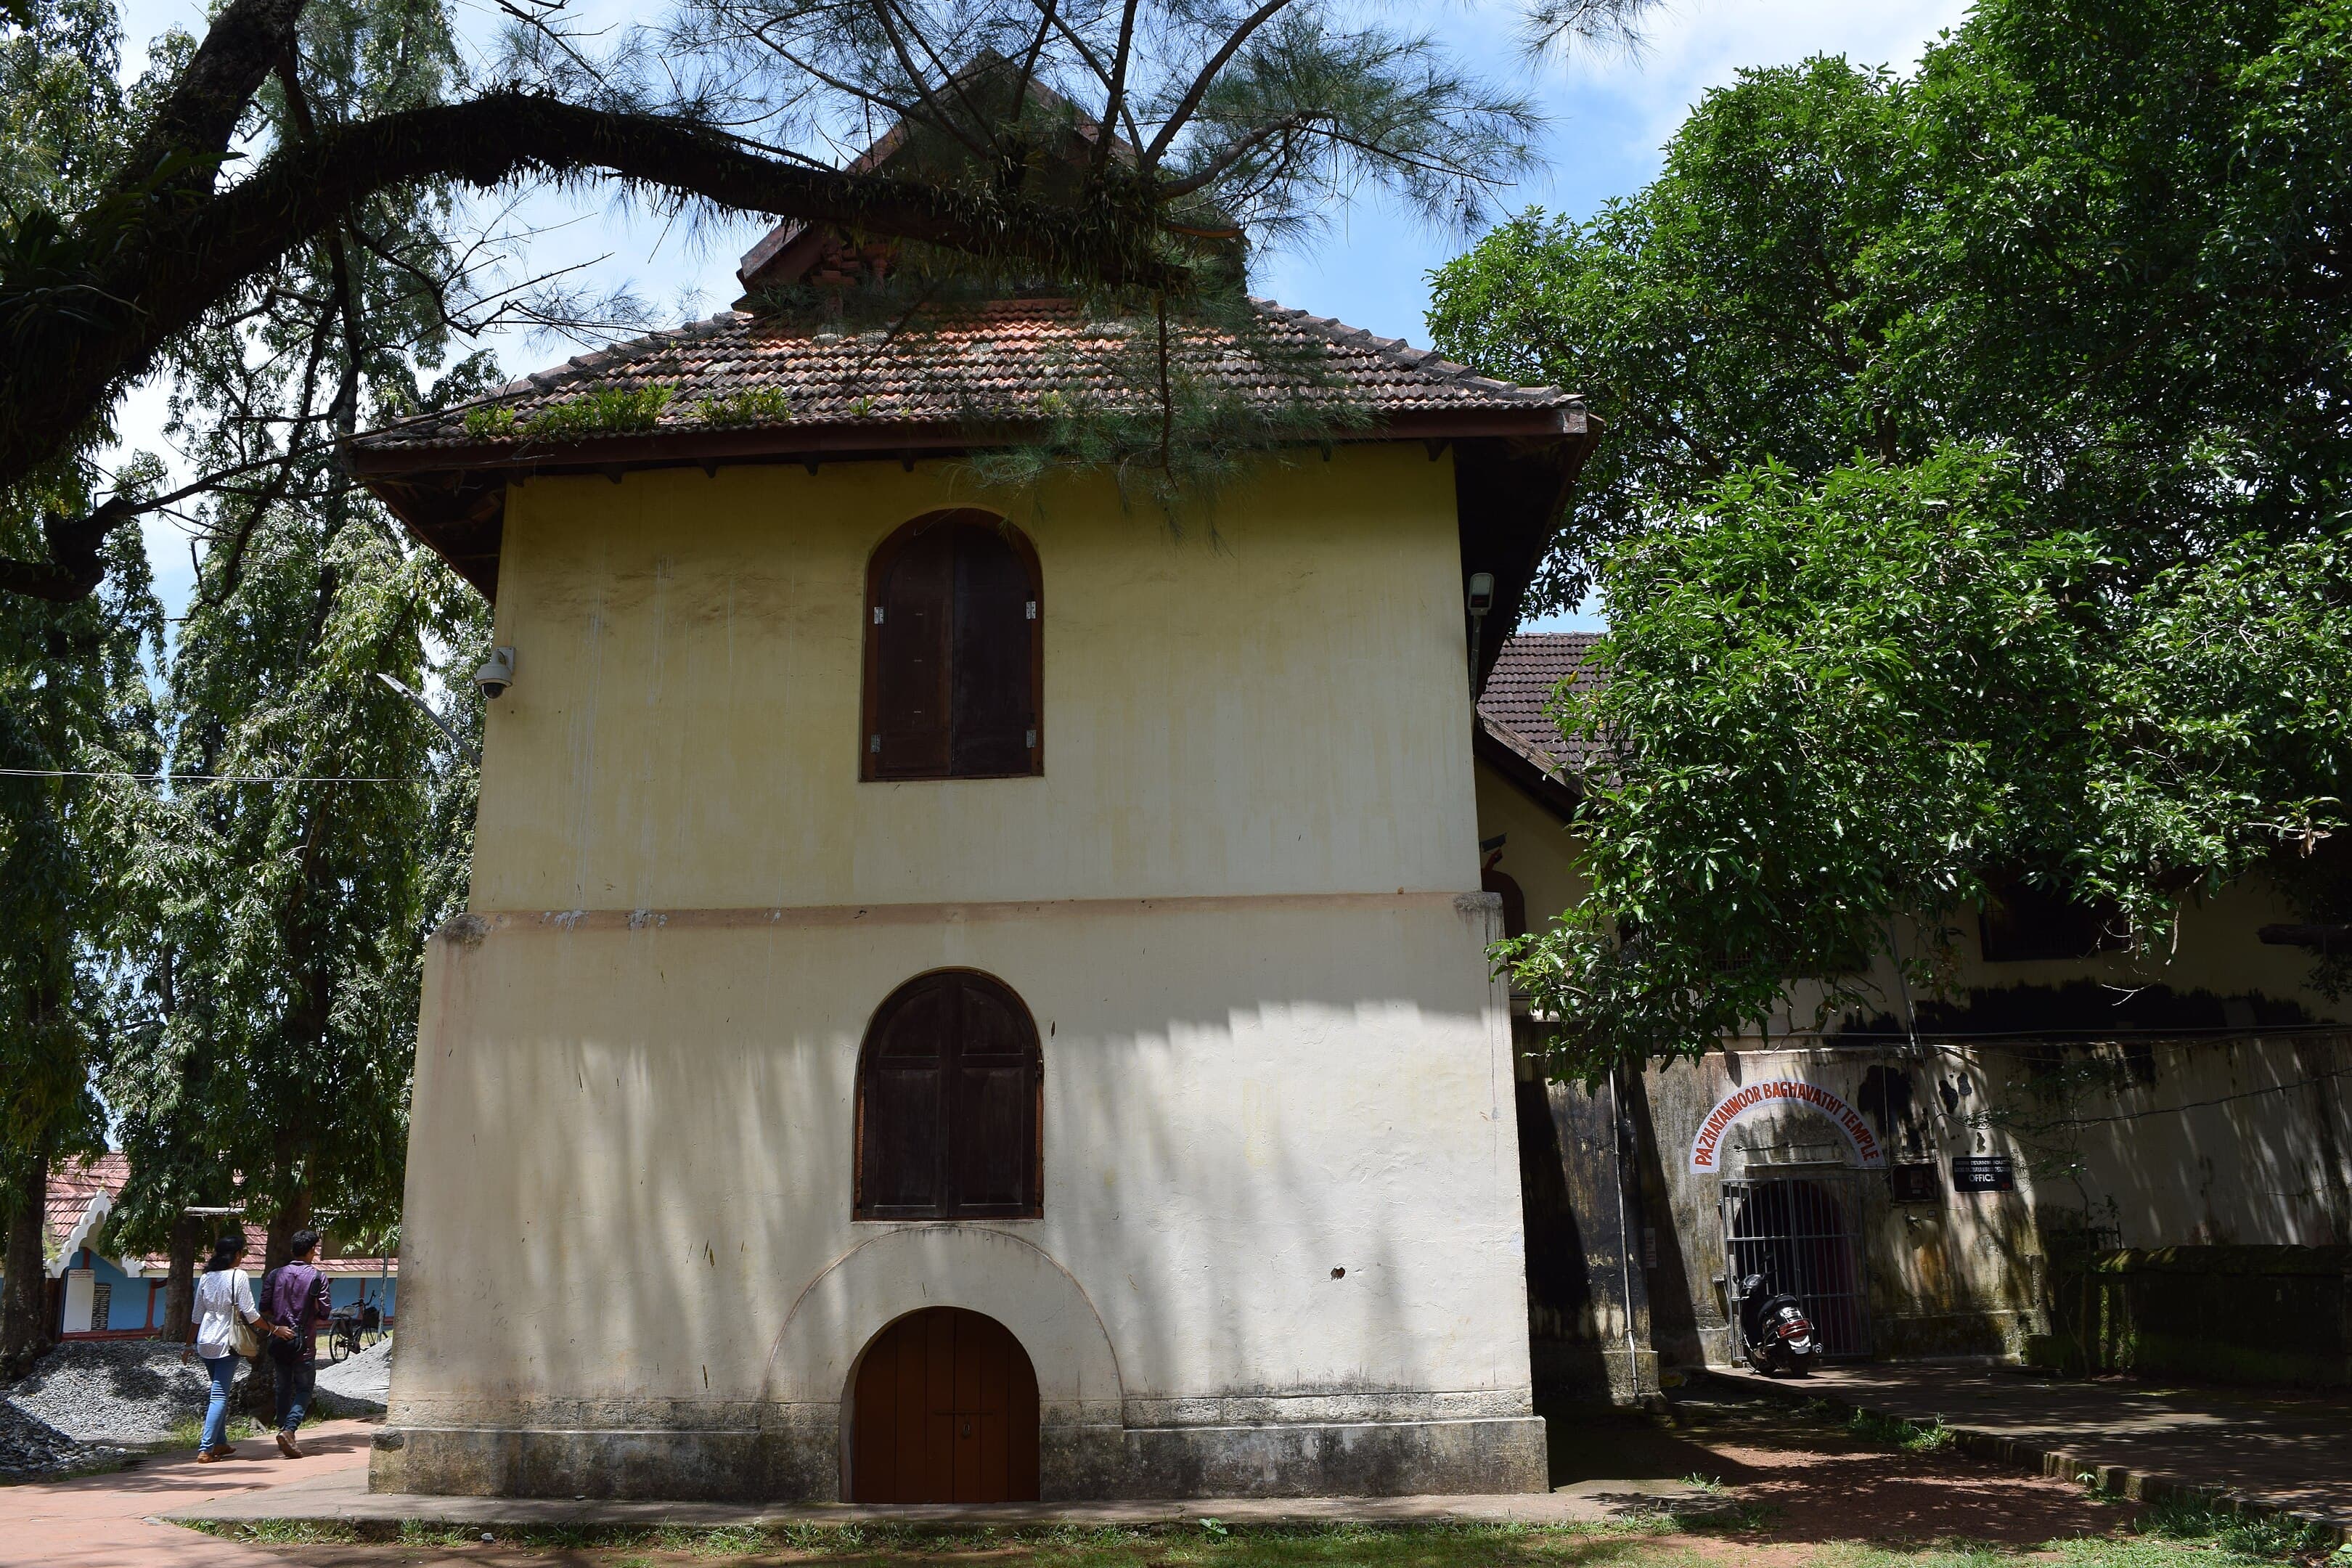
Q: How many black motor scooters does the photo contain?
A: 1